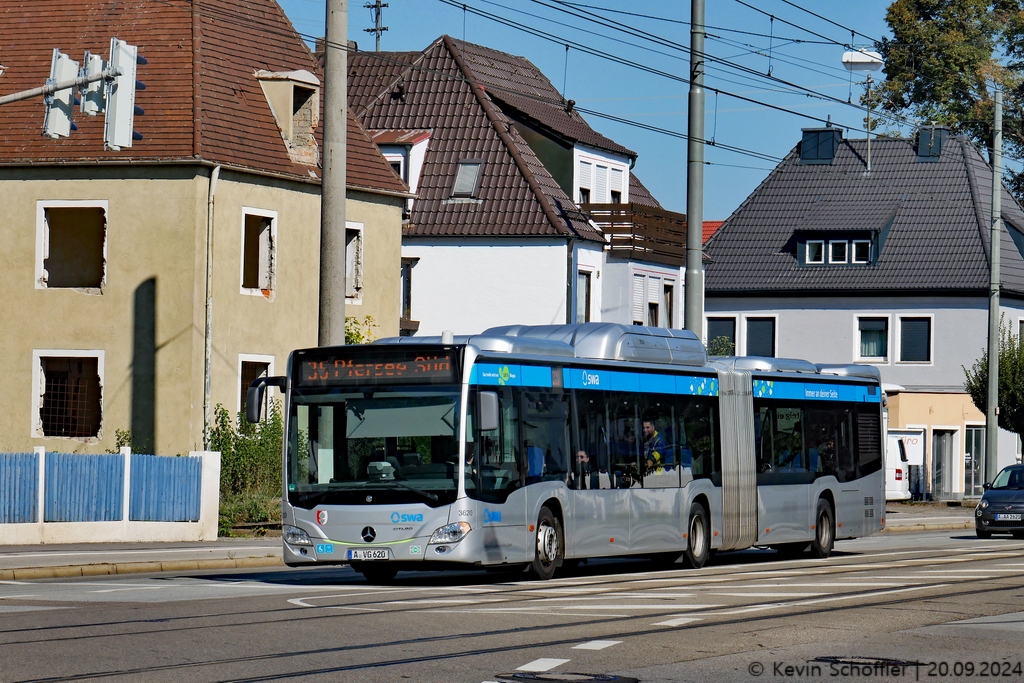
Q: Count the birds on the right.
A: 0